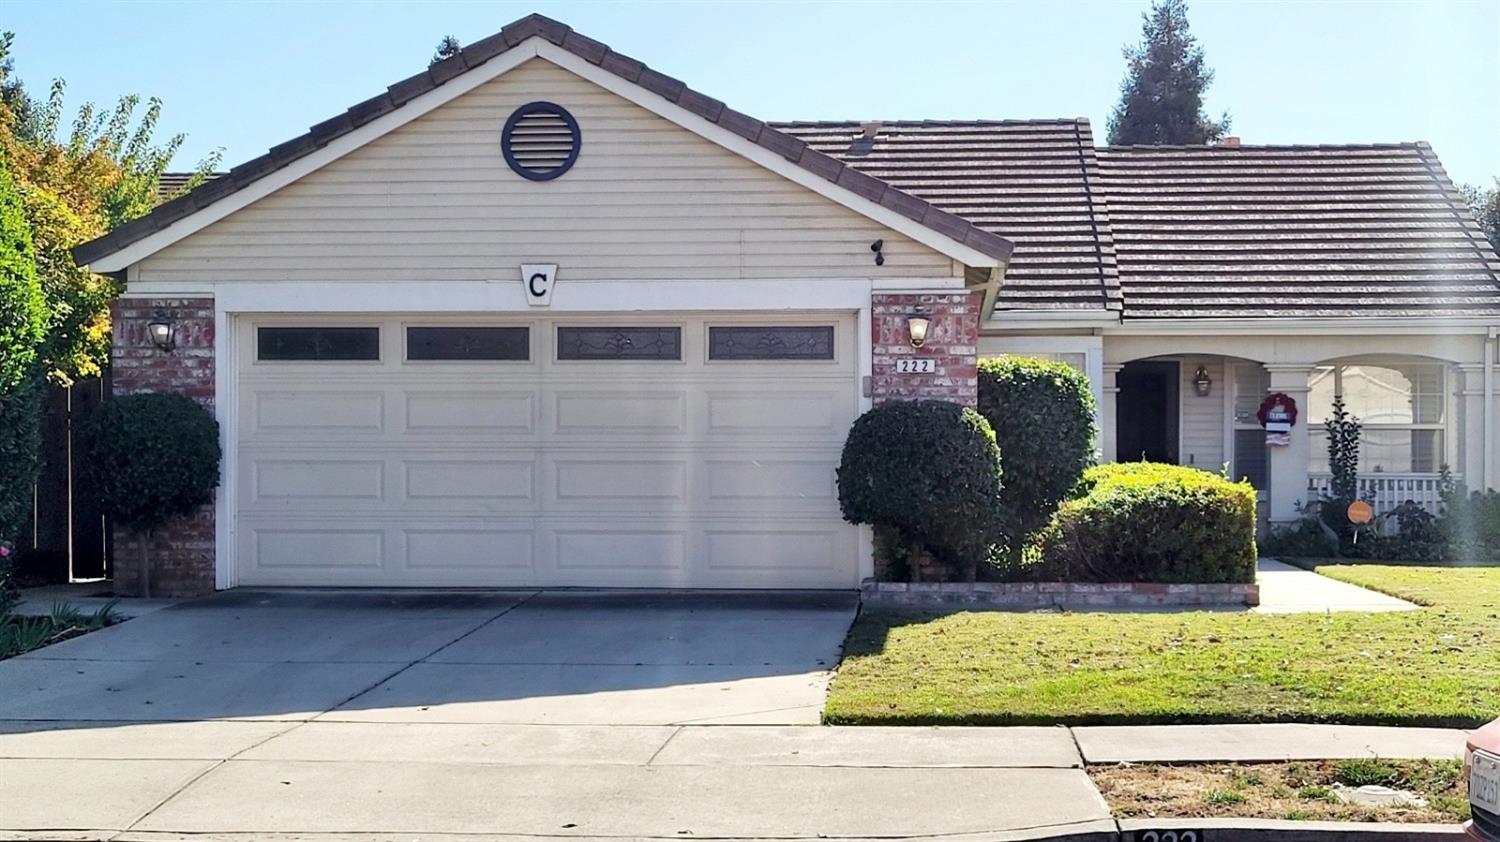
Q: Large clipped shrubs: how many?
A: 4